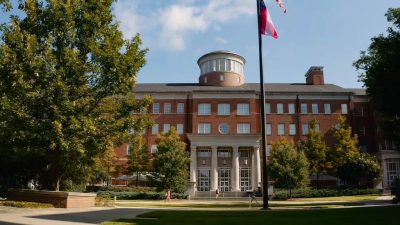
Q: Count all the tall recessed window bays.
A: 3